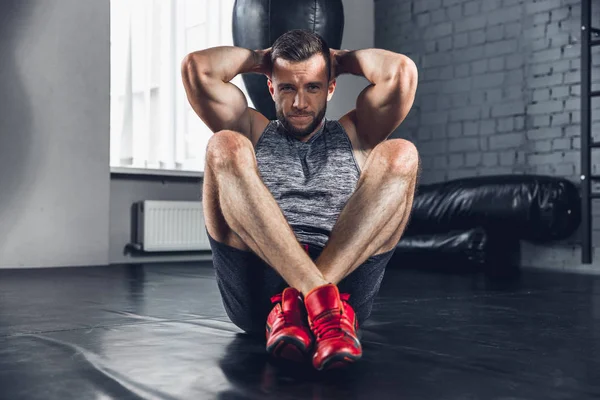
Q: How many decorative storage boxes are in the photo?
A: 0